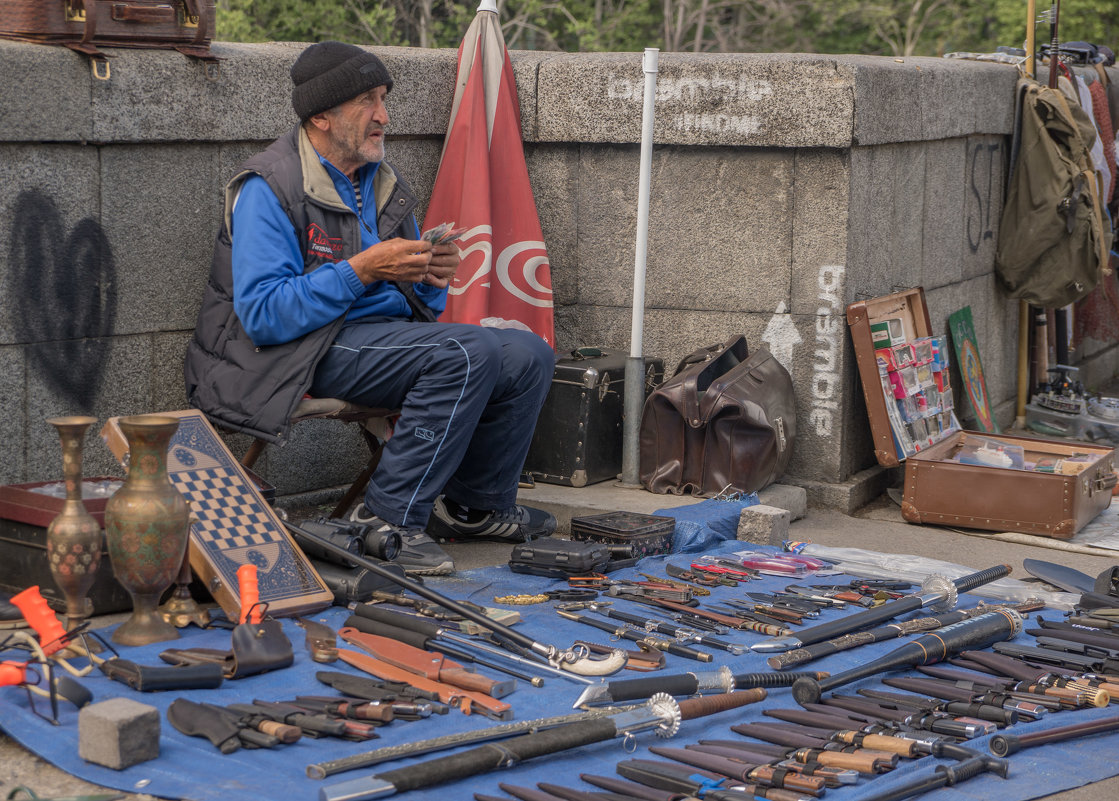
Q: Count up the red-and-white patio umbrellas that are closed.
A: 1